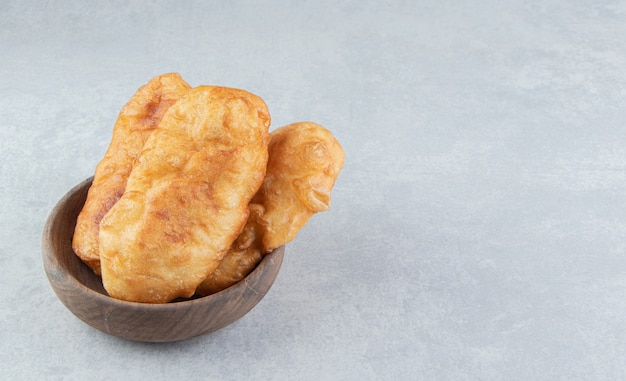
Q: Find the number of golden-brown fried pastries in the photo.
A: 3